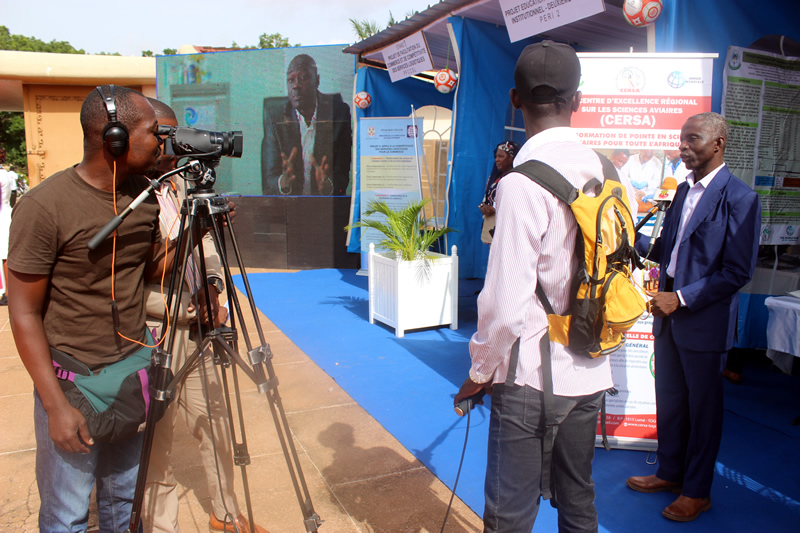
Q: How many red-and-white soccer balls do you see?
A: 3